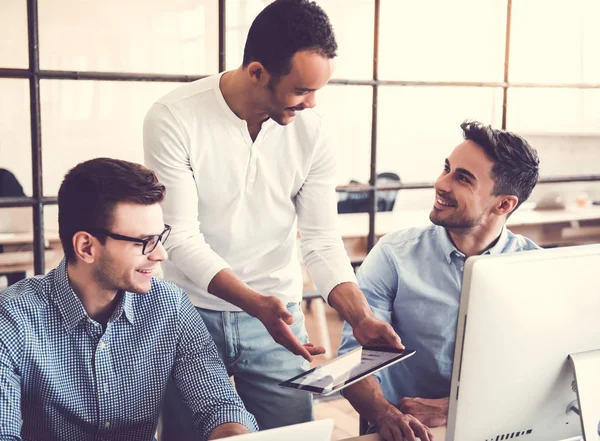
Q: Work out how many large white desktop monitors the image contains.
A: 1